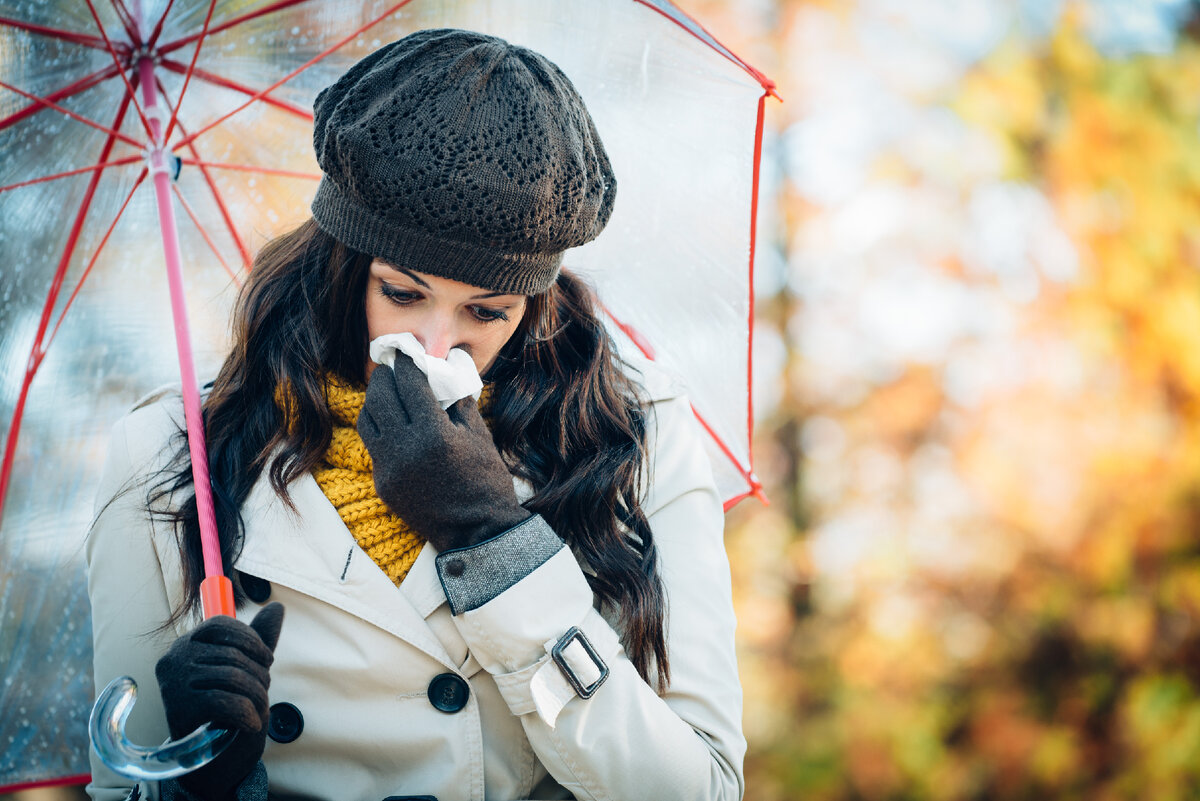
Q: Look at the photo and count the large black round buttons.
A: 3